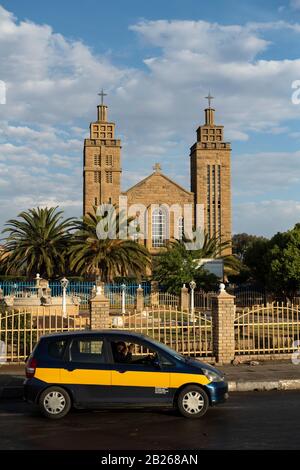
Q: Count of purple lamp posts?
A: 0